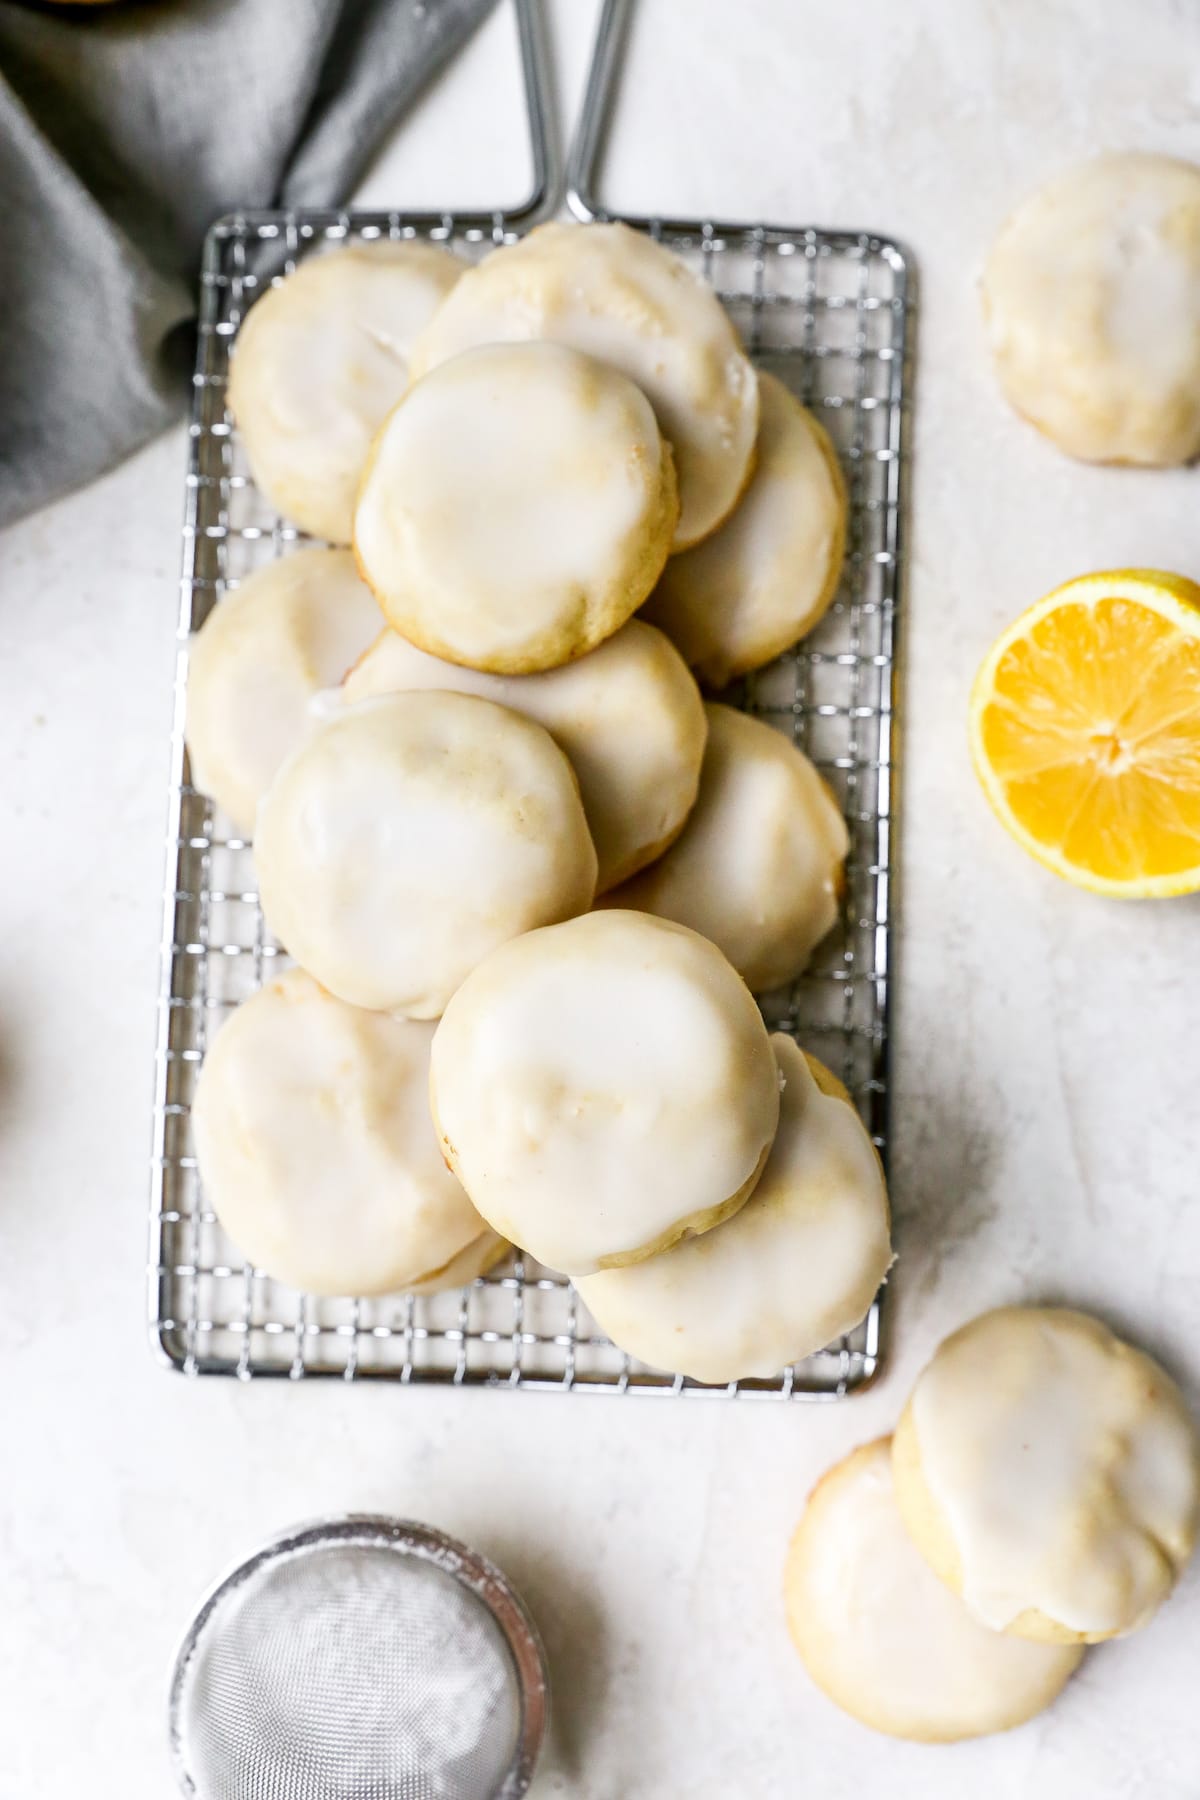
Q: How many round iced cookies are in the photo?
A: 14